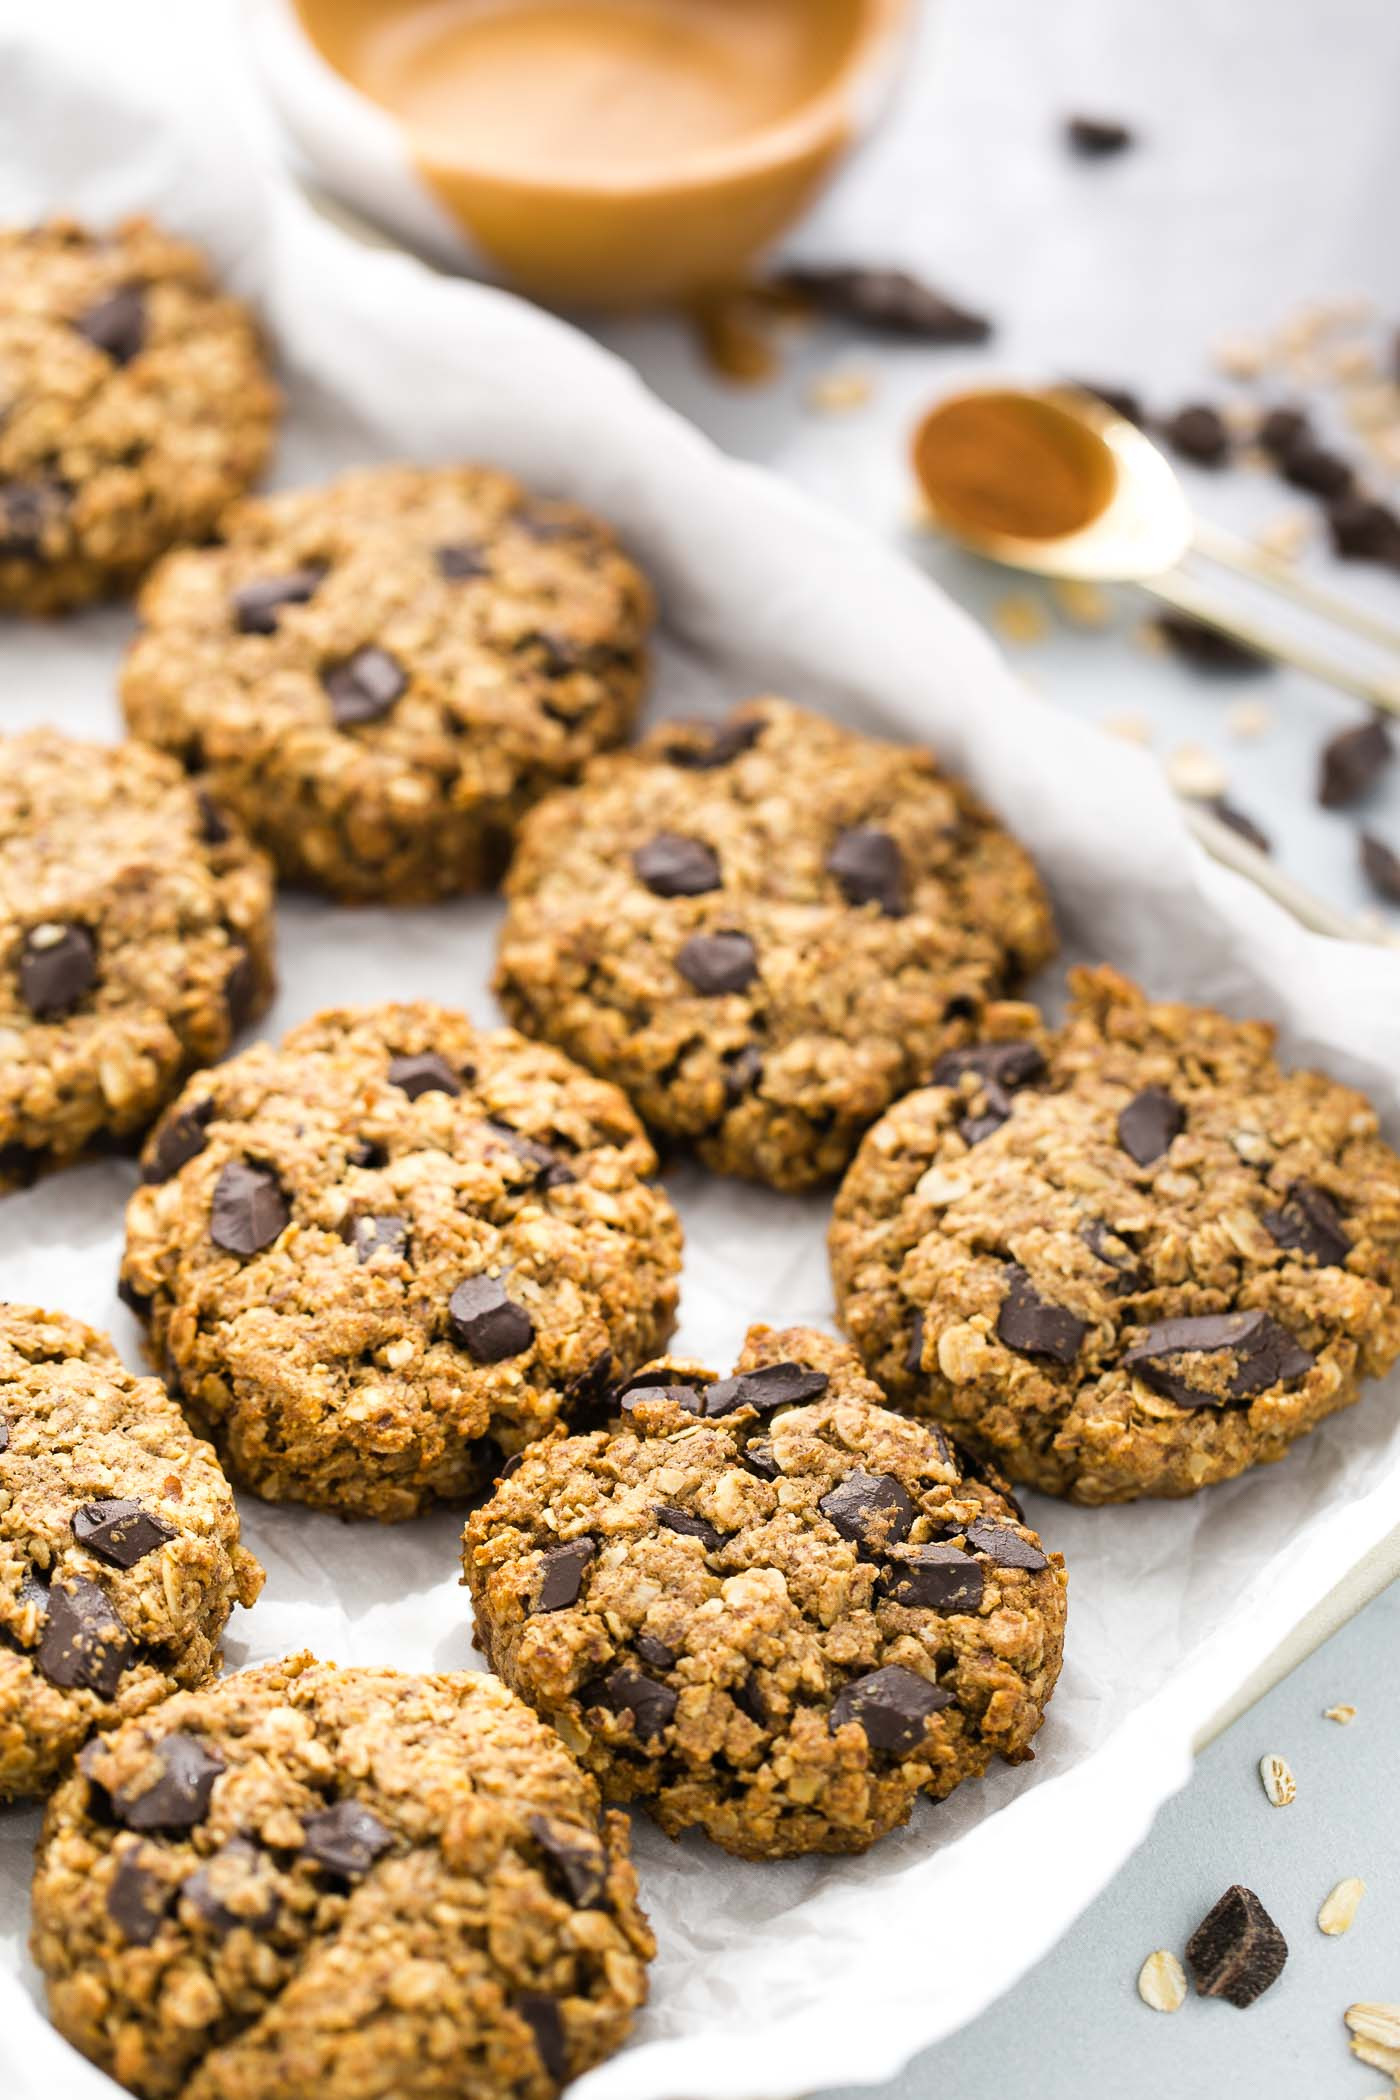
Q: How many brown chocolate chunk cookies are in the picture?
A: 9